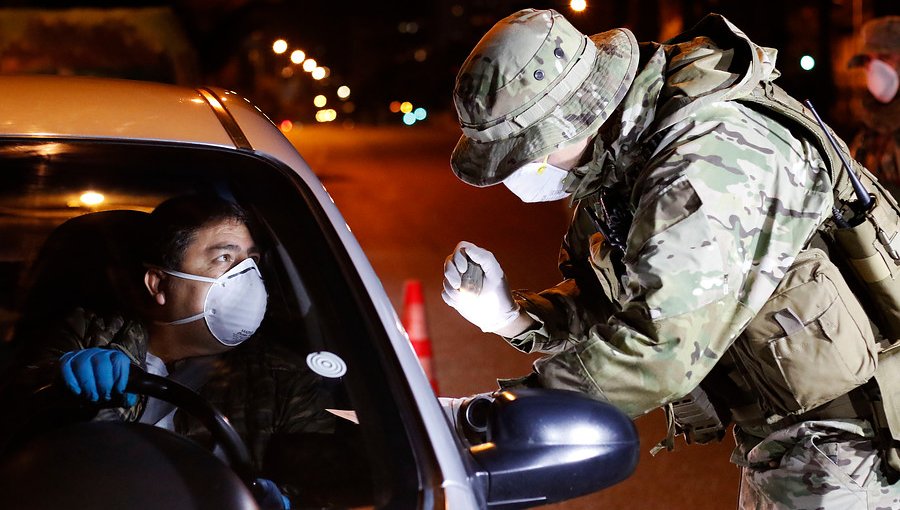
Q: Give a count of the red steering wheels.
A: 0